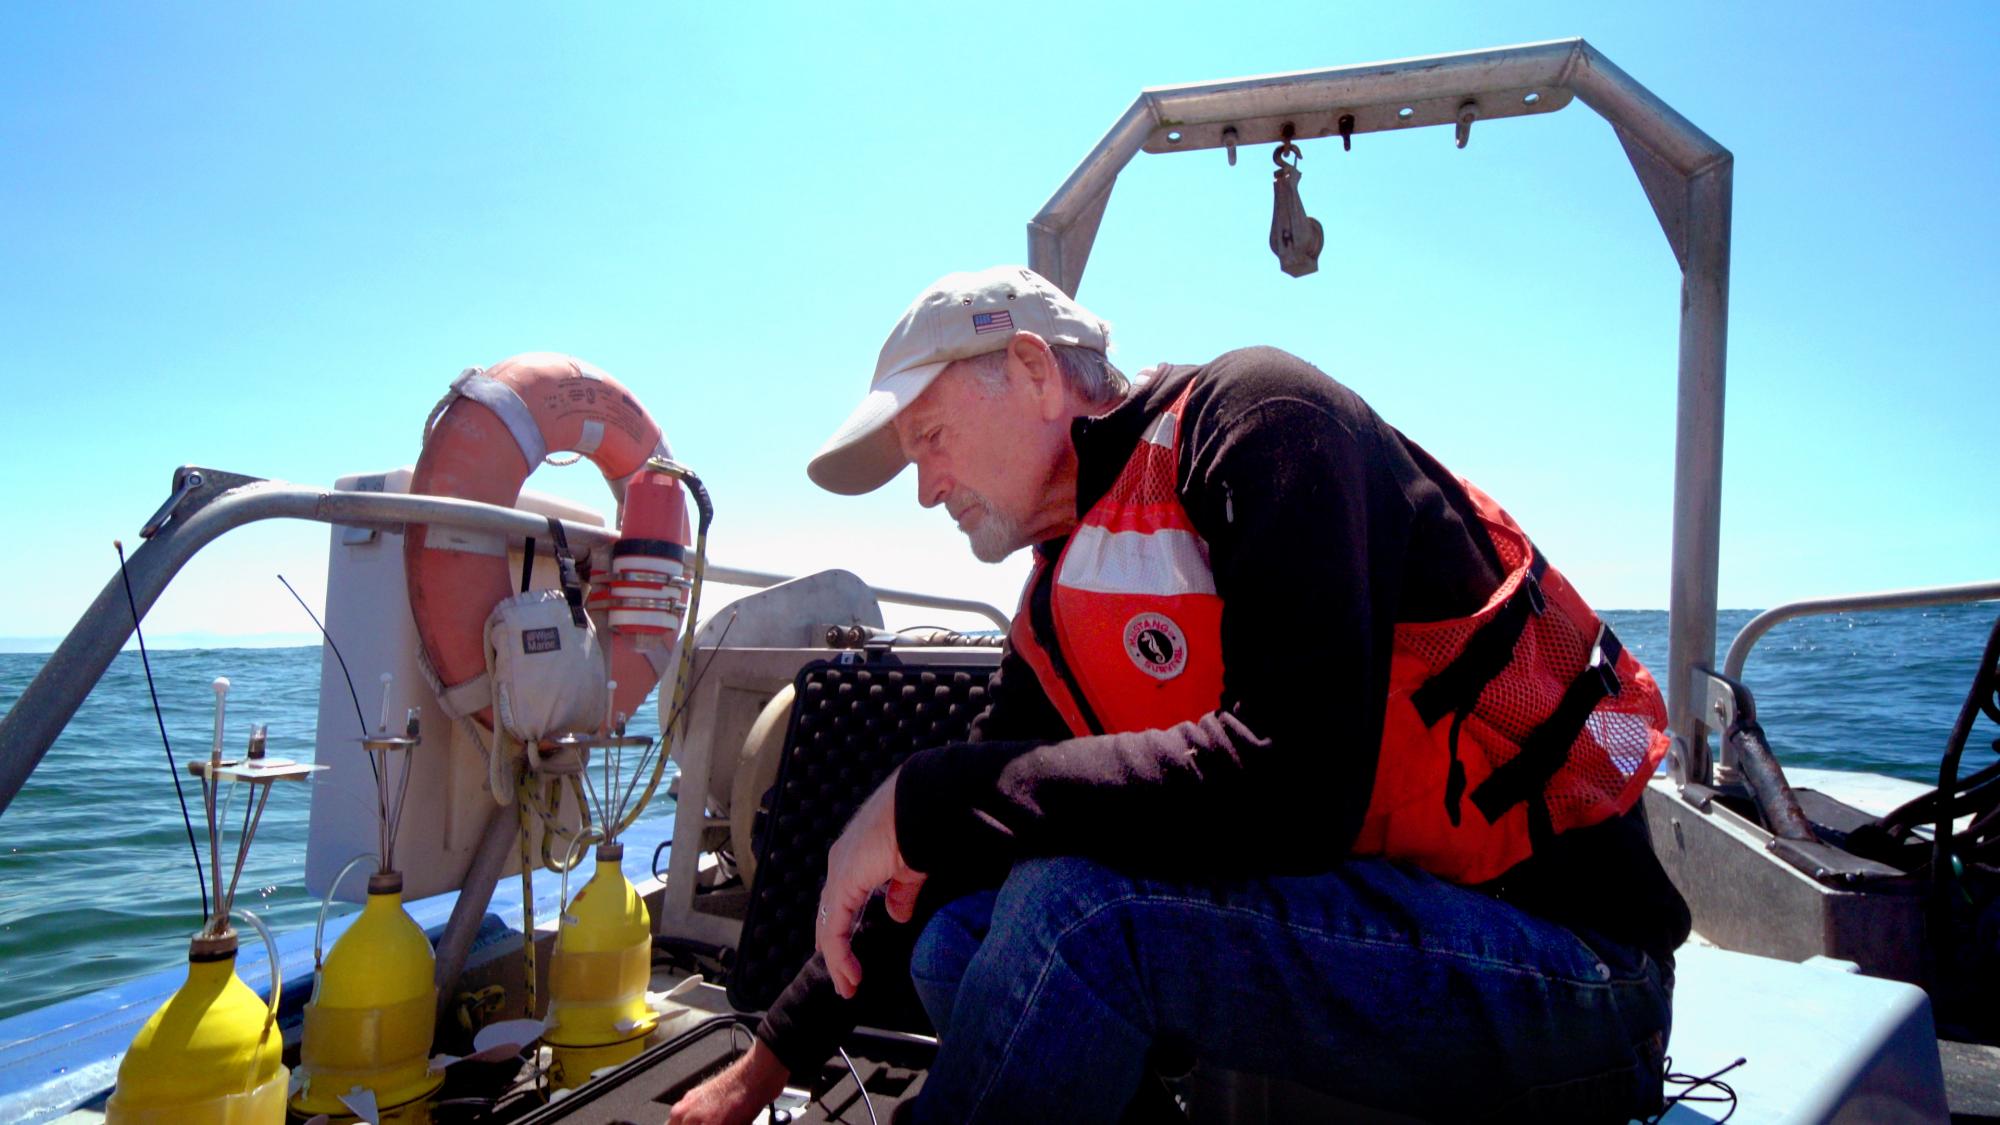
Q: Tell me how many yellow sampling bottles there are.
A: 3